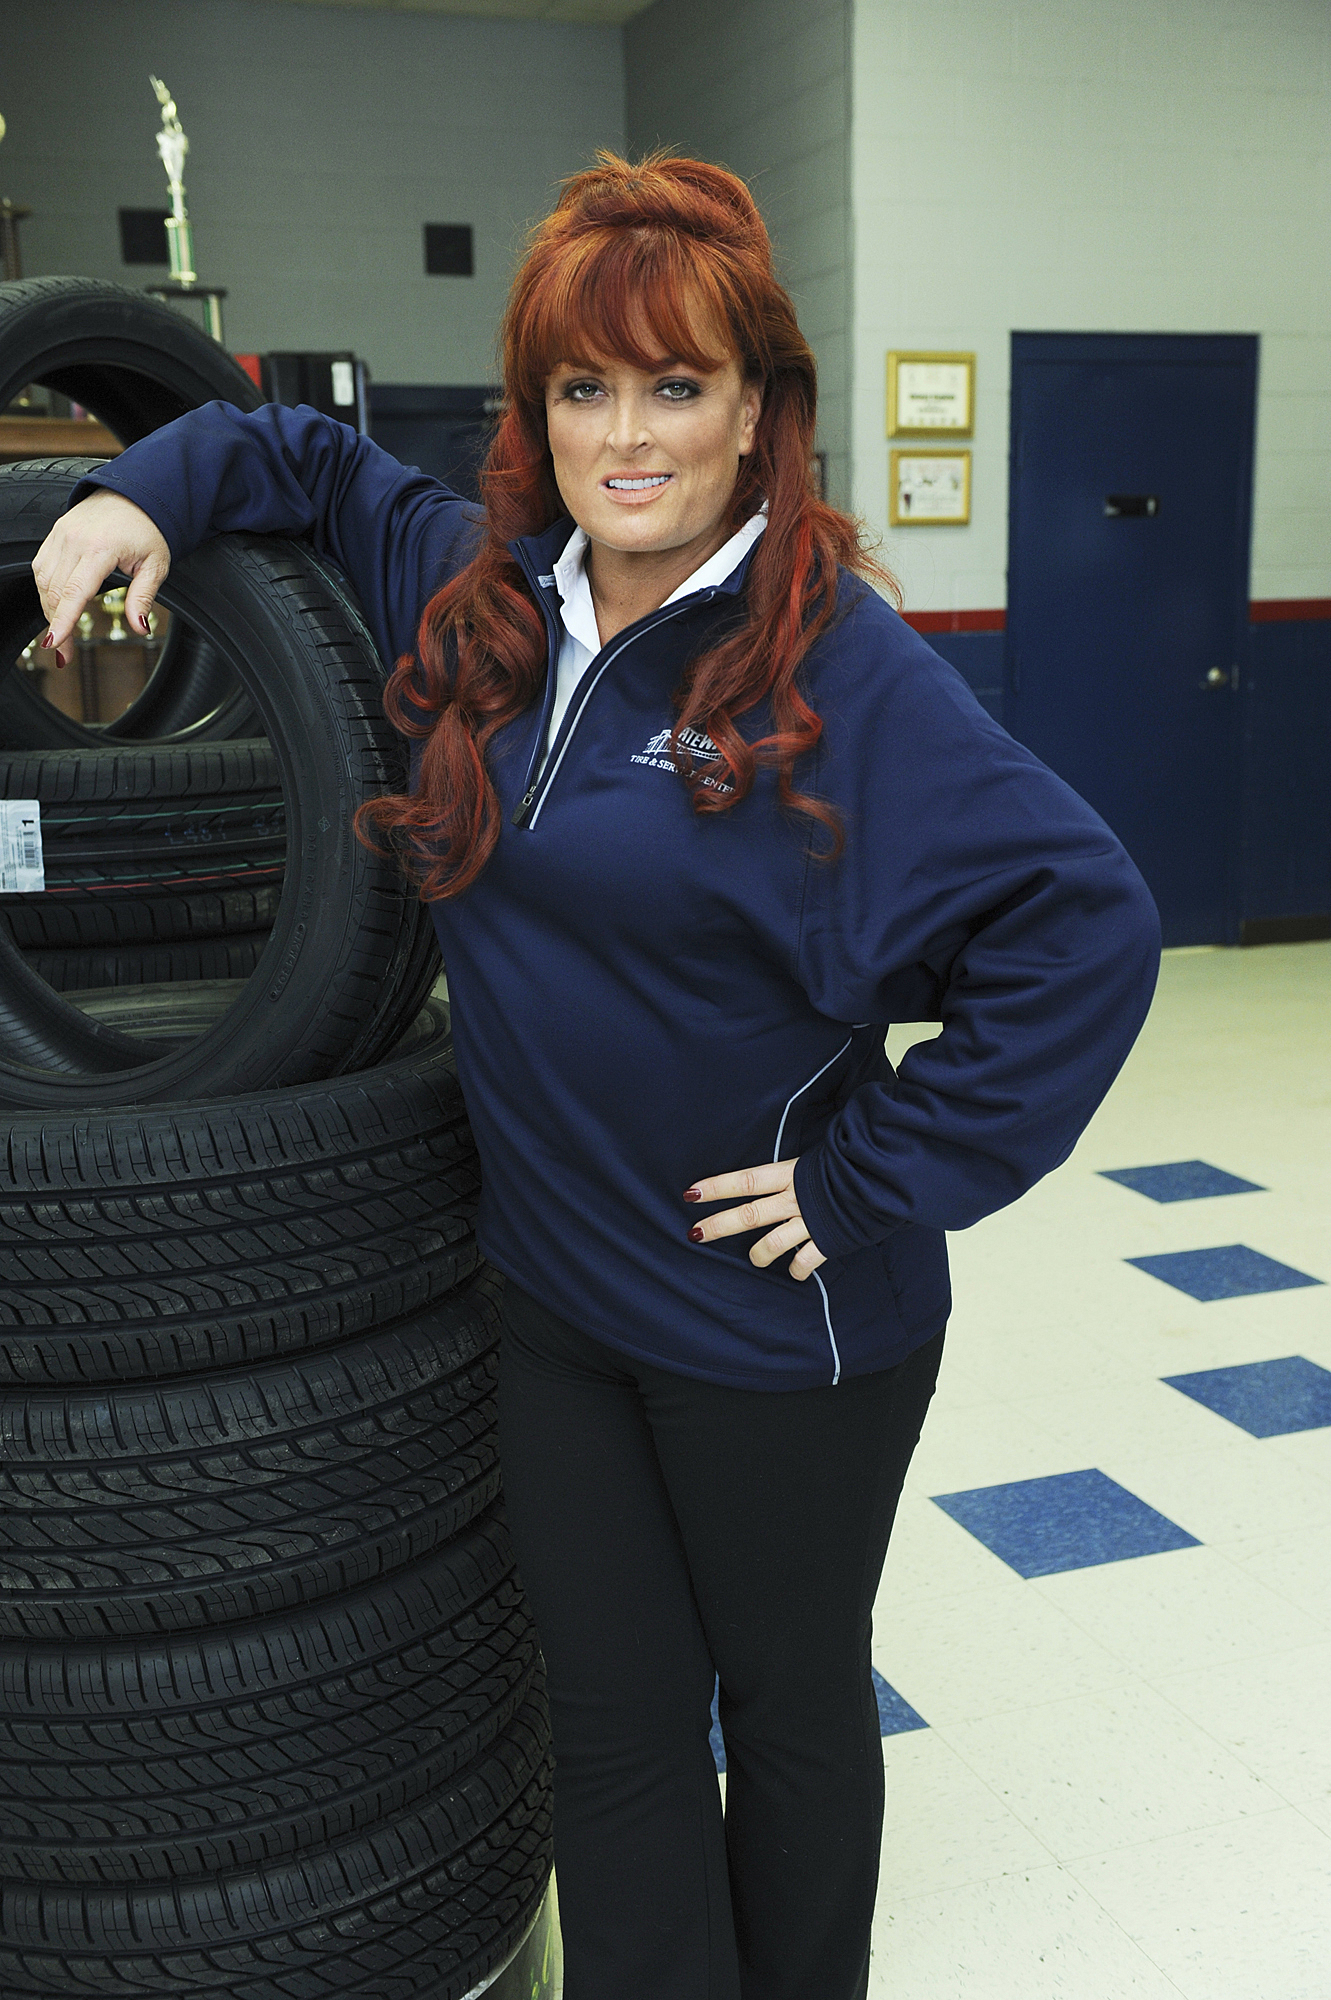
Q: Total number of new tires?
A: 8